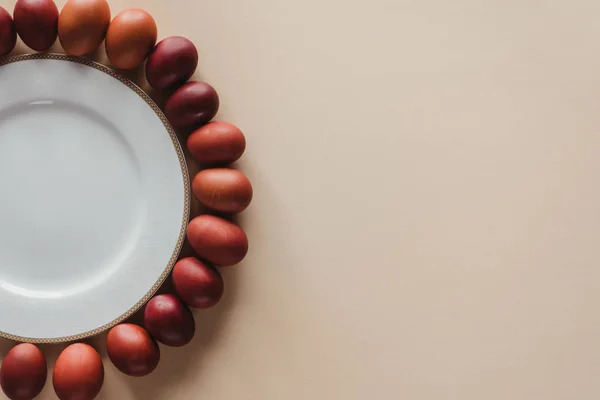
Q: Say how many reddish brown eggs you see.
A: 14